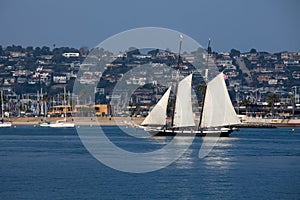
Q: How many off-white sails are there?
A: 3